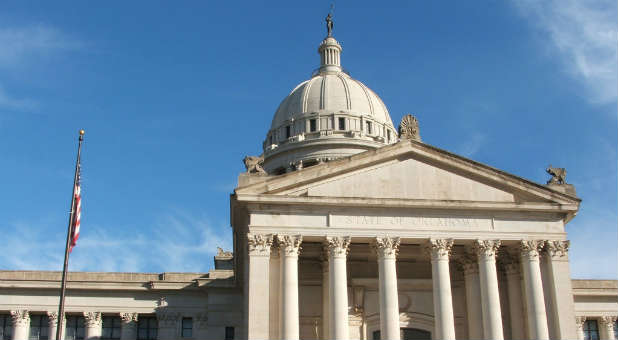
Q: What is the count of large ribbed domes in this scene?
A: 1